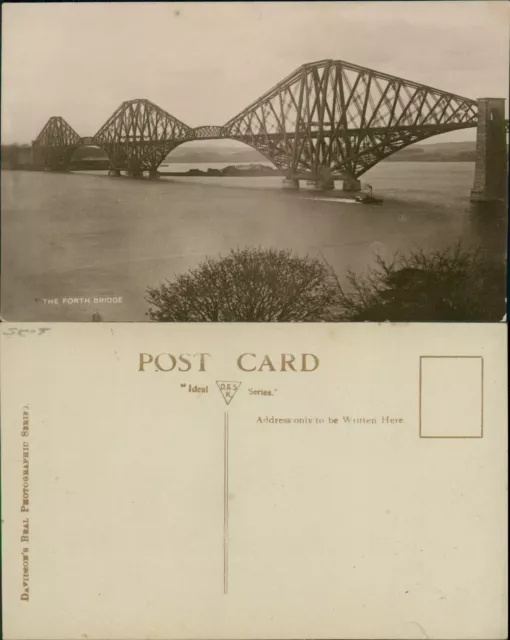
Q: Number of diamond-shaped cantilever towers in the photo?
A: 3